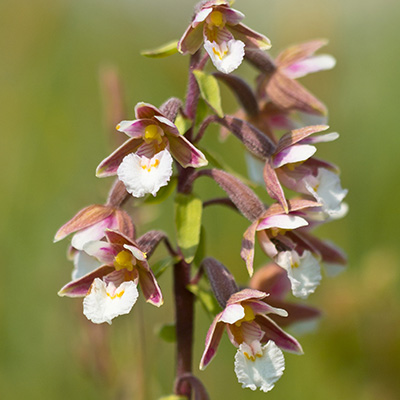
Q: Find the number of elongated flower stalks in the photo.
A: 1